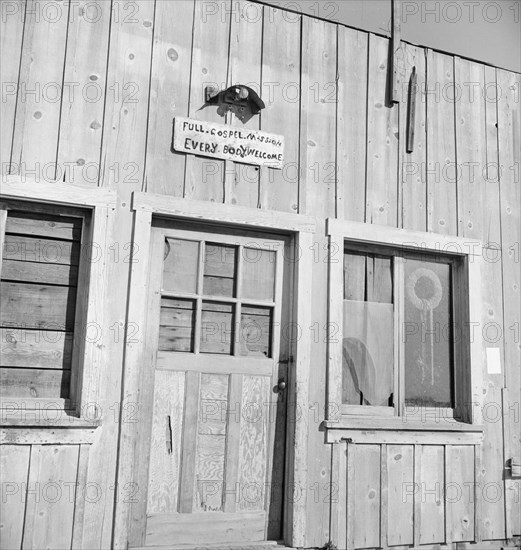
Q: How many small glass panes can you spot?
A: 6